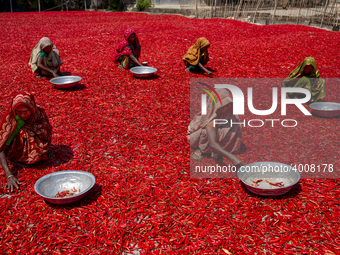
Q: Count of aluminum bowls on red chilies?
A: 5